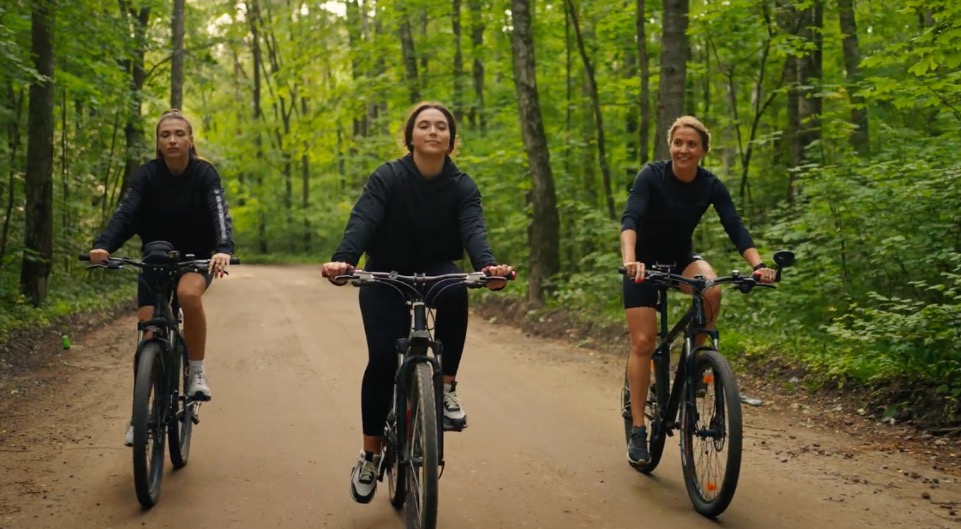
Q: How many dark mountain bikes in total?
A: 3